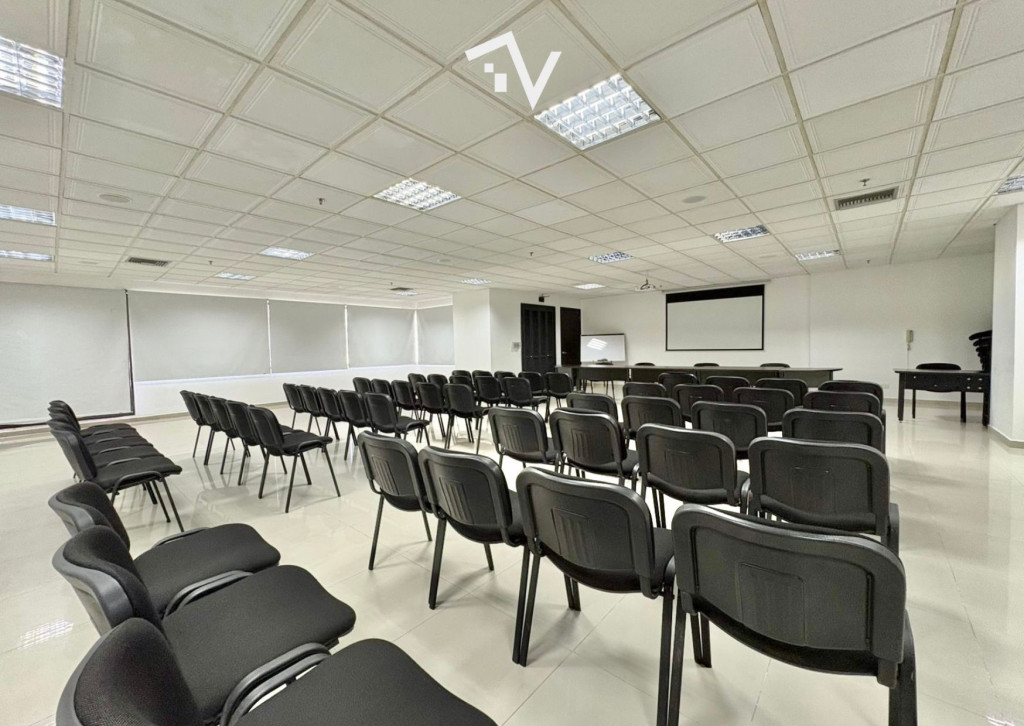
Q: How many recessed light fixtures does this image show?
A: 14